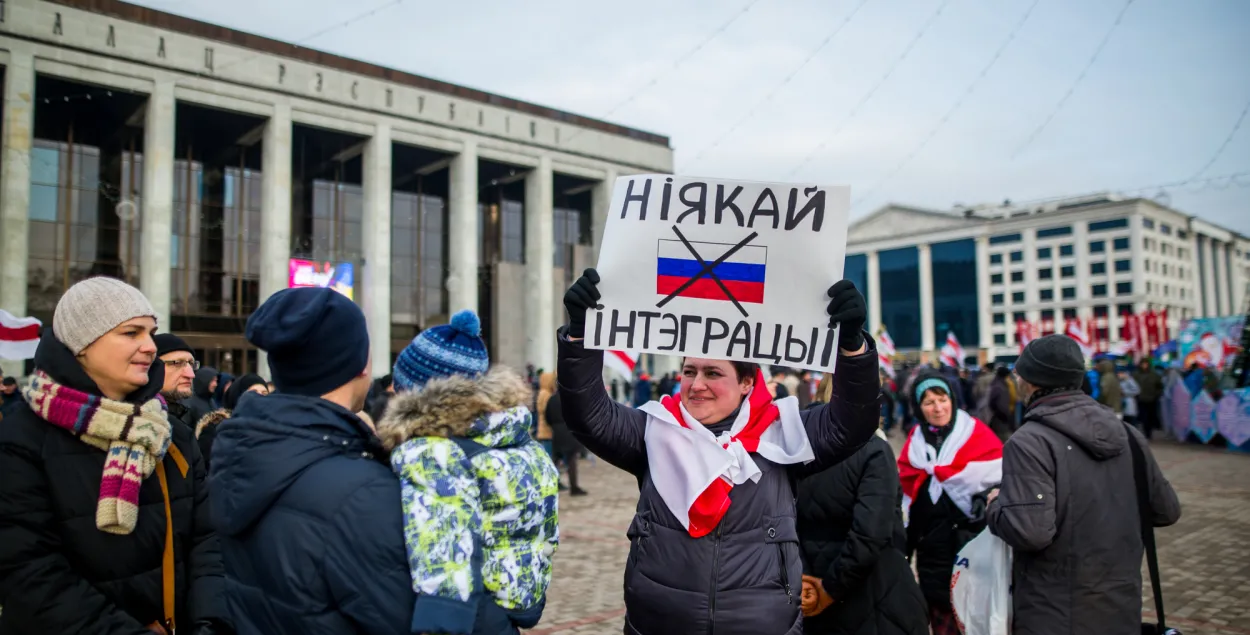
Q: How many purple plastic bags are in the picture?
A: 0